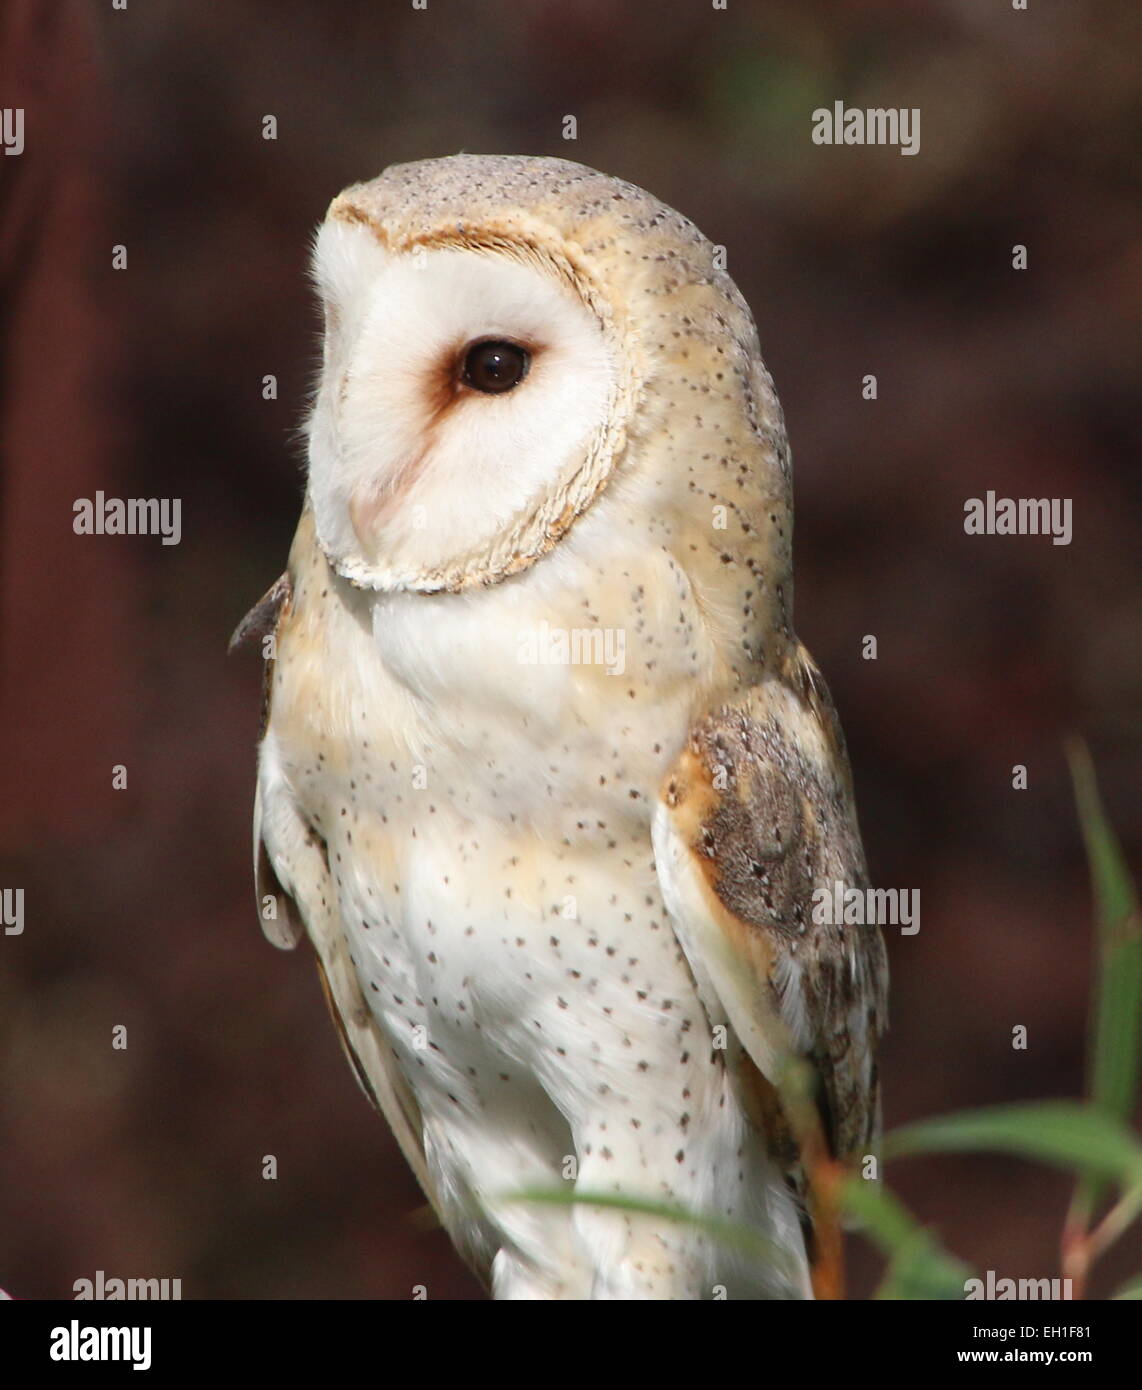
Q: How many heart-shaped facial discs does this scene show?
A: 1